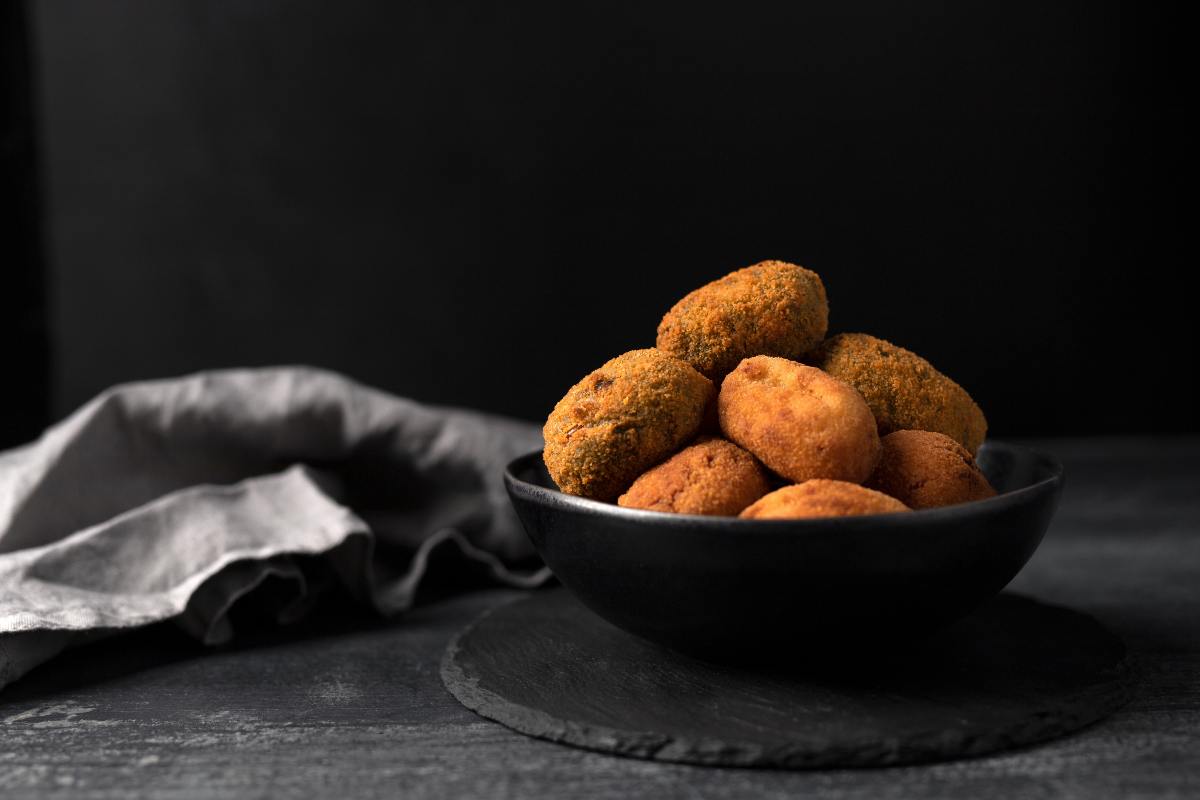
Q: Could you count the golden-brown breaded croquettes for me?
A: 7